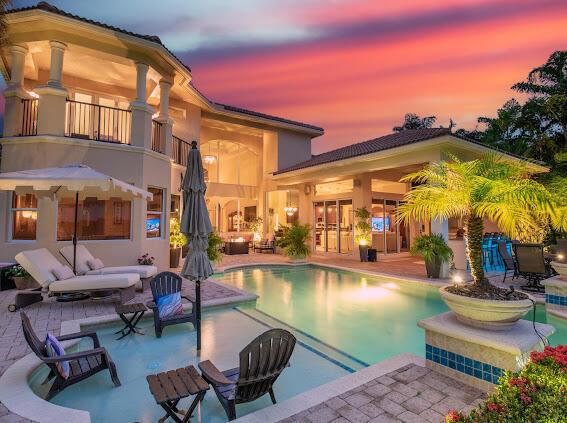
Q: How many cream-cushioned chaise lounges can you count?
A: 2